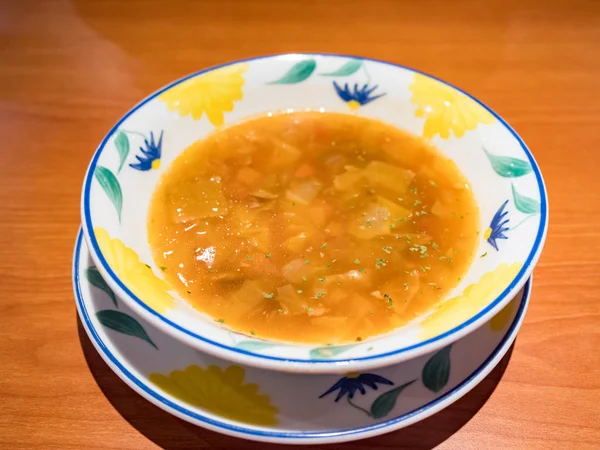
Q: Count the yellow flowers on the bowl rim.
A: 4